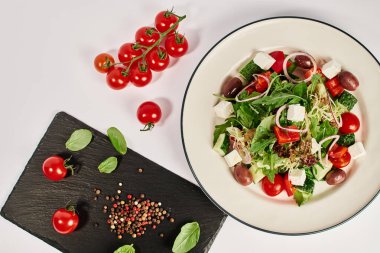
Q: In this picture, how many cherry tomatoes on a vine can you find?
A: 8